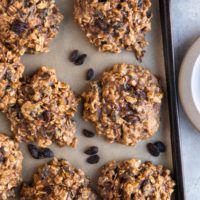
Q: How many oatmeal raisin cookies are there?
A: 8